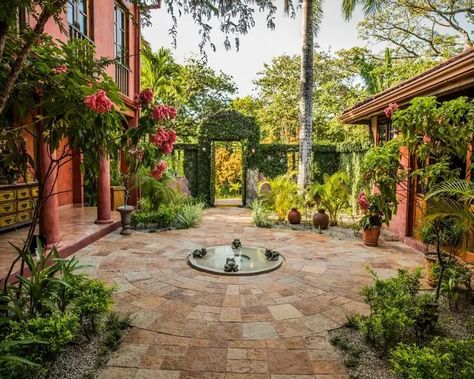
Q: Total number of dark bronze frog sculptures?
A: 4